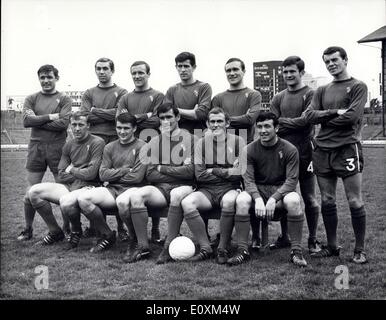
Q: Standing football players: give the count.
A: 7